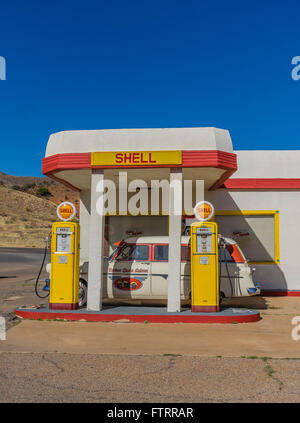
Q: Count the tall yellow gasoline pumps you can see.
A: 2